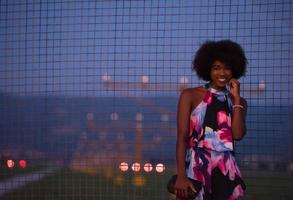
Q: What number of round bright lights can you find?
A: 6